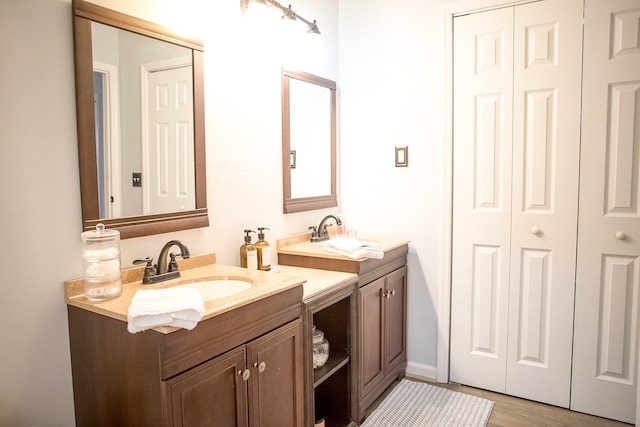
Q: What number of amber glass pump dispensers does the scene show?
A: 2